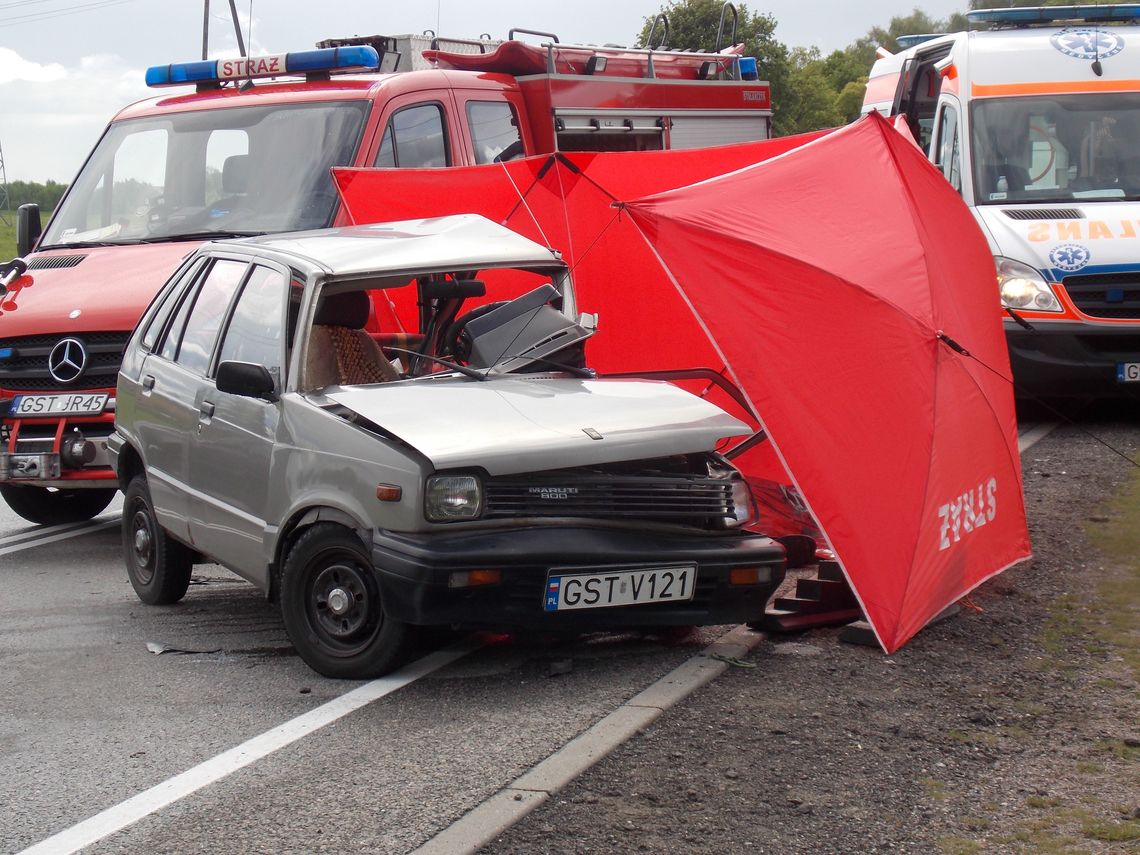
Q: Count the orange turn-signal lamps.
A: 3